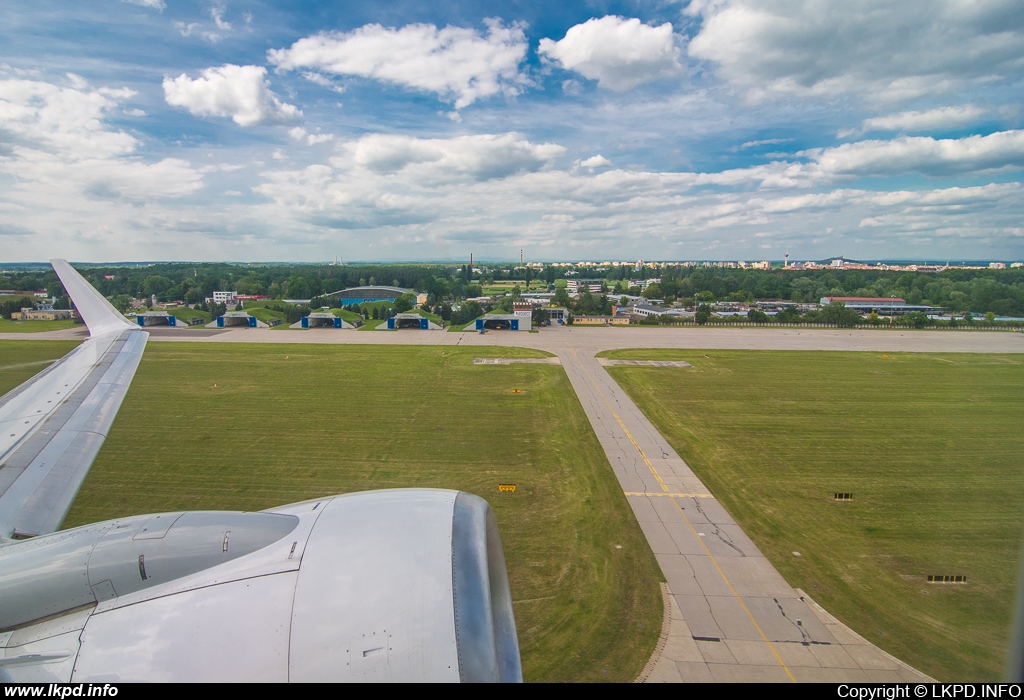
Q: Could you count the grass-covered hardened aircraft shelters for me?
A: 5